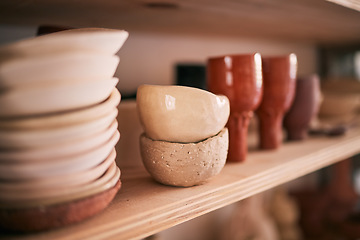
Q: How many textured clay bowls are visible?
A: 1